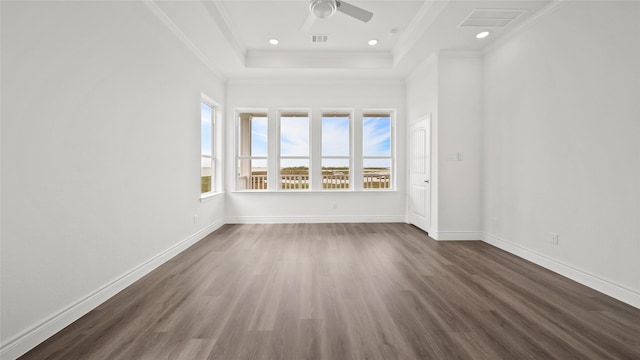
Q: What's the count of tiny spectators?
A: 0